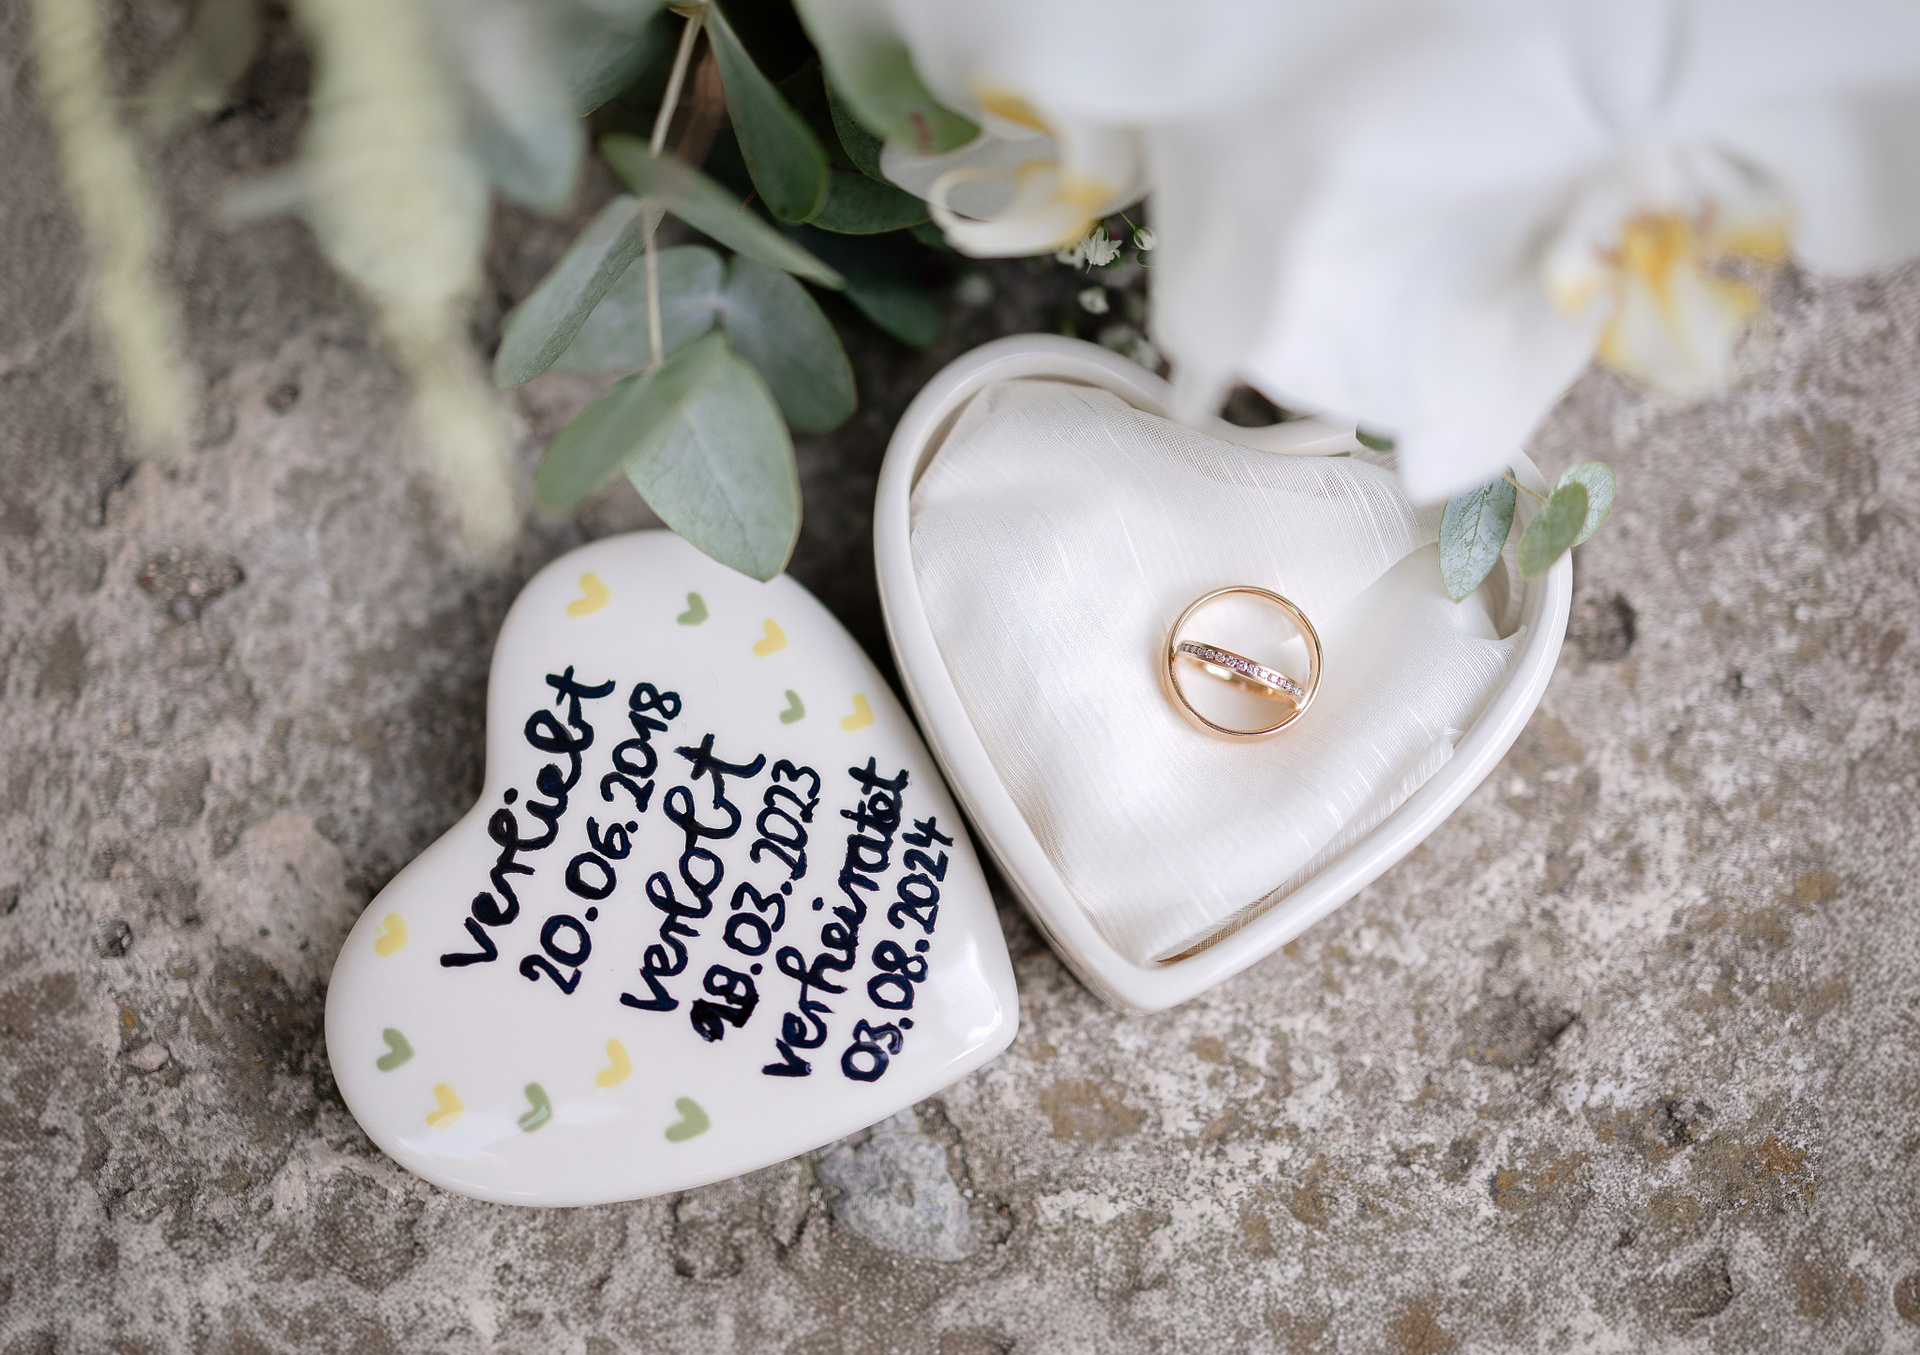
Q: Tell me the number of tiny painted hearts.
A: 11